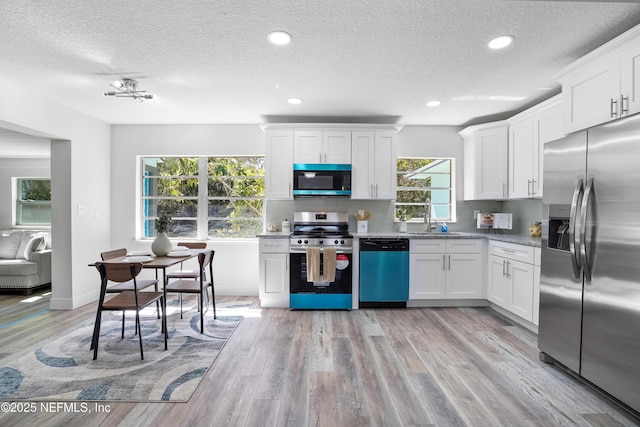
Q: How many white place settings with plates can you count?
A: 4